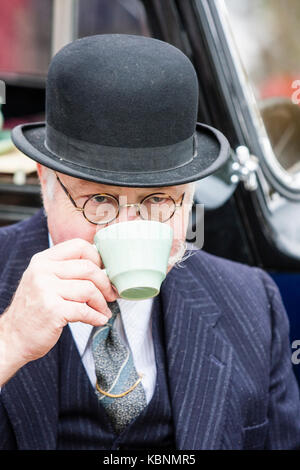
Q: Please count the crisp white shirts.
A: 1